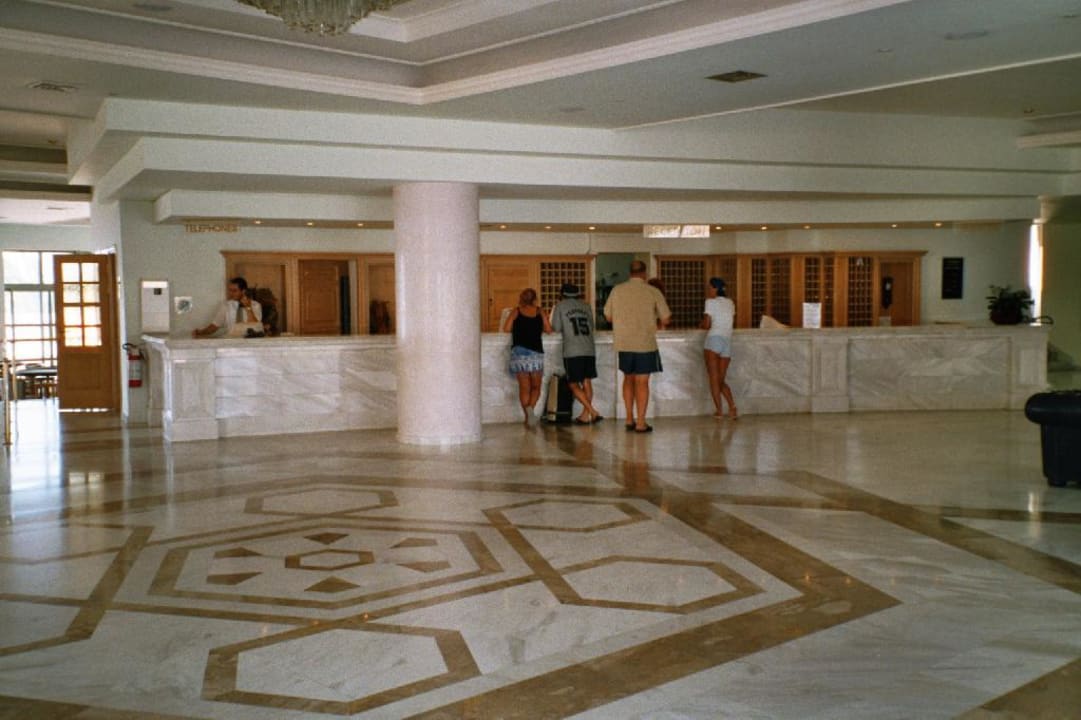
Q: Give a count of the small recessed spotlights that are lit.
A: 11